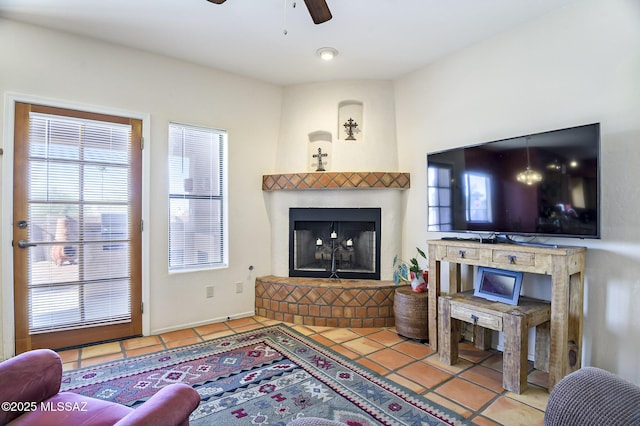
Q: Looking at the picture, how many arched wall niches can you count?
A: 2